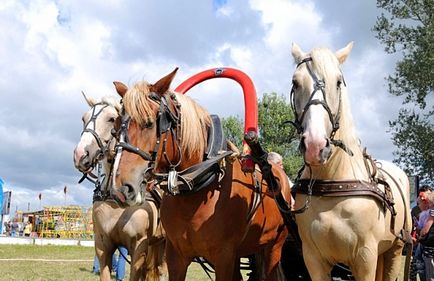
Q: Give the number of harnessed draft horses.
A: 3